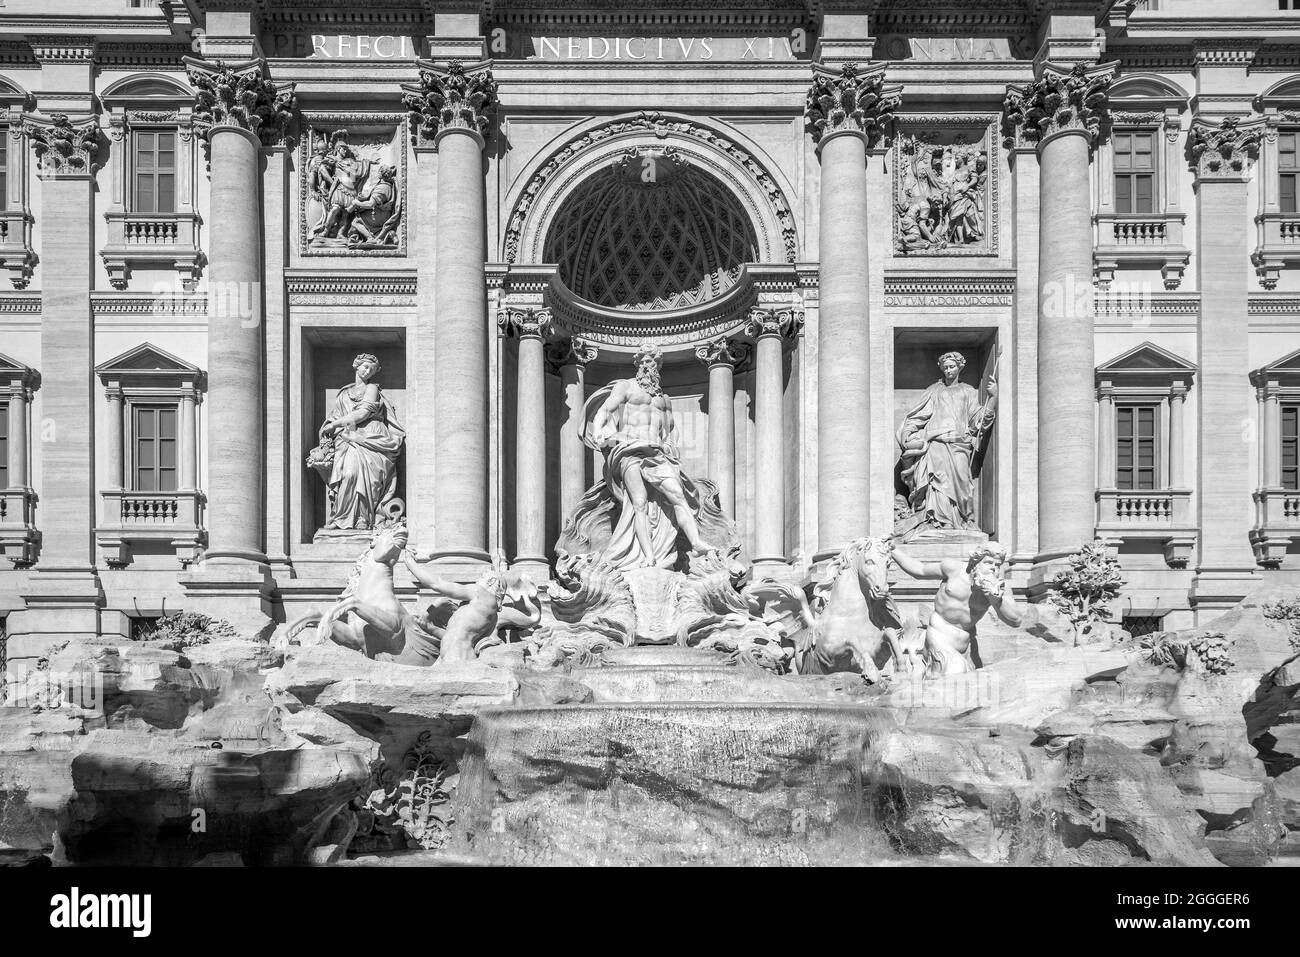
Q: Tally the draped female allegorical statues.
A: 2